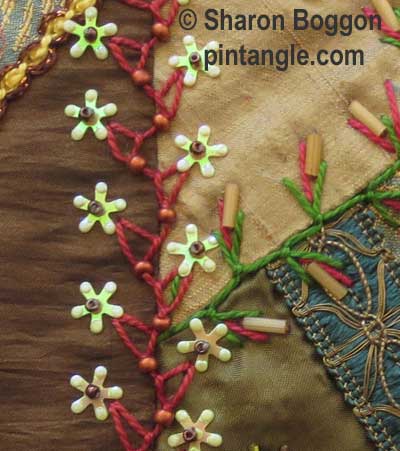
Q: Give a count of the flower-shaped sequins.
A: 10